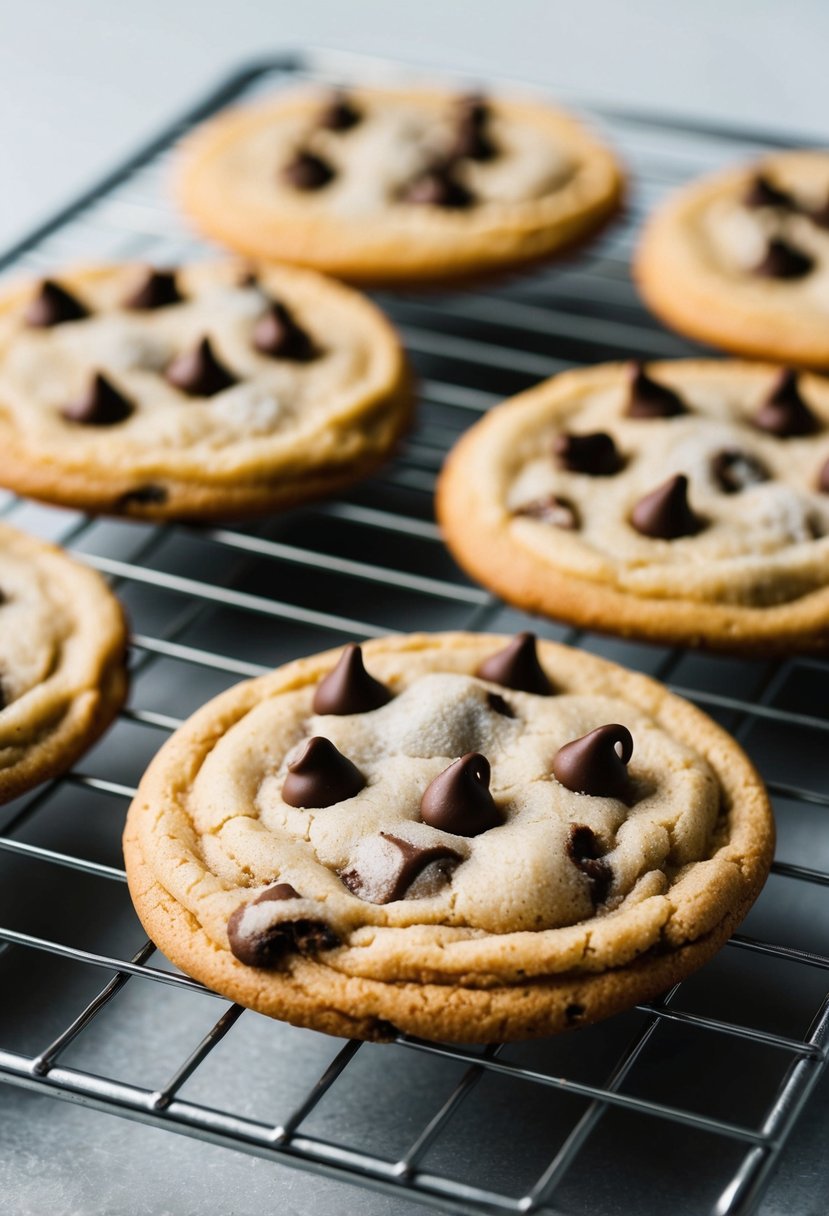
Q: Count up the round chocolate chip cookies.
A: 6